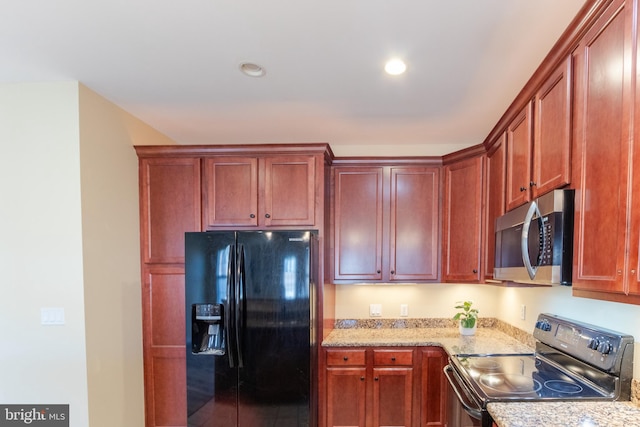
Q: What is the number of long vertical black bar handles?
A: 2